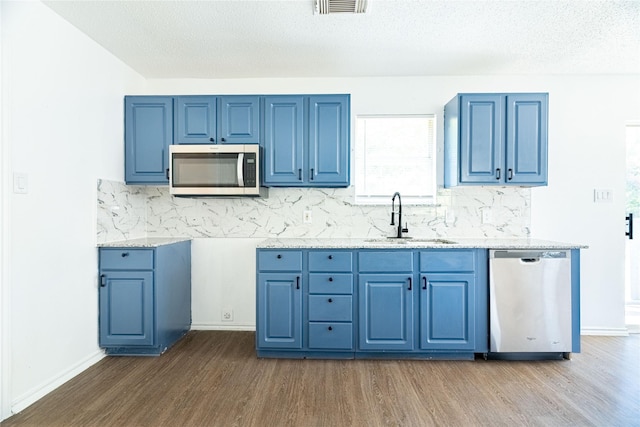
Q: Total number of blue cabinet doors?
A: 11